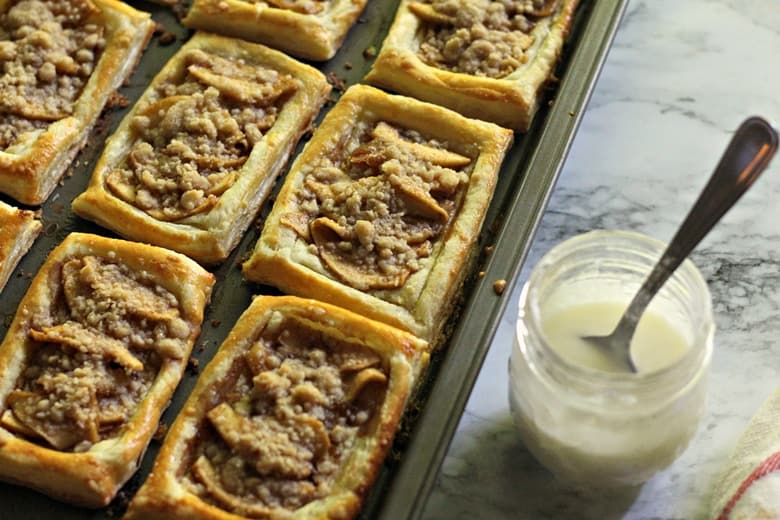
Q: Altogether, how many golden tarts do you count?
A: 8